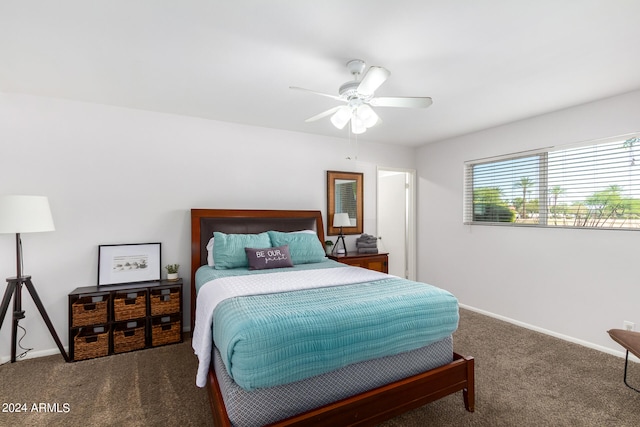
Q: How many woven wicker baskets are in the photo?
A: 6